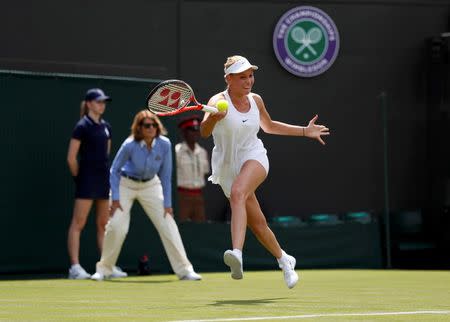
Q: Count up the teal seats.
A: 3